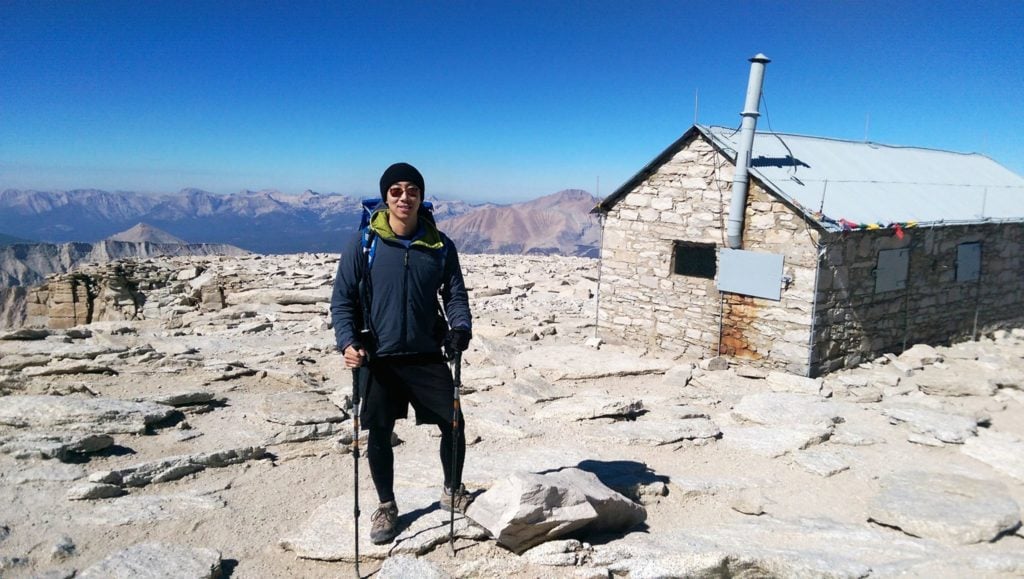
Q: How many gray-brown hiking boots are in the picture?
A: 2